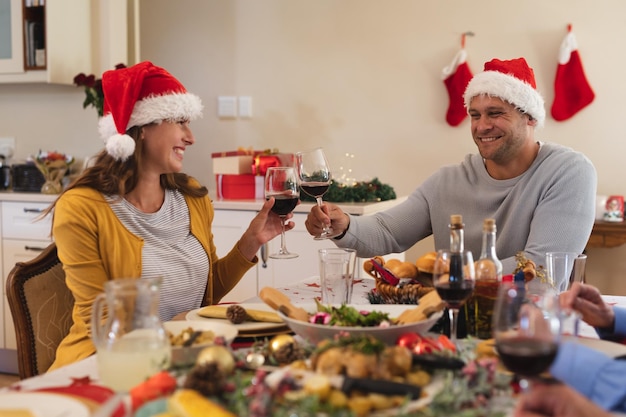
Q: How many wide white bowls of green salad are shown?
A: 1